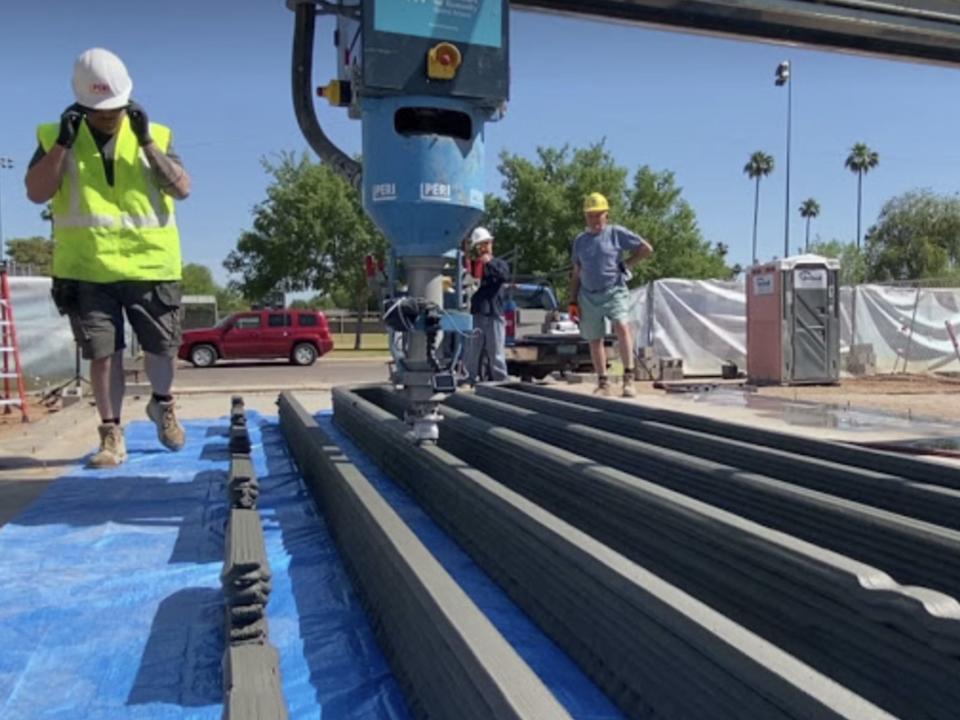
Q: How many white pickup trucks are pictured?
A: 0